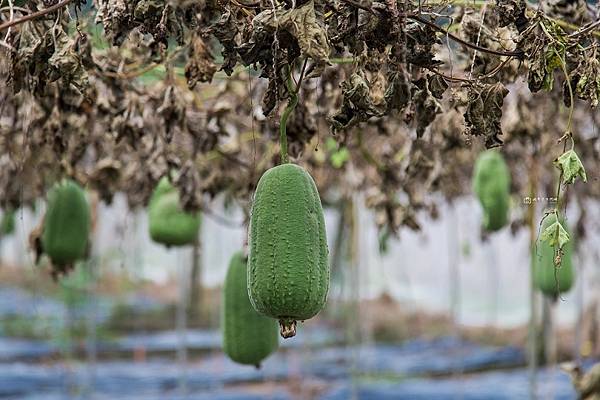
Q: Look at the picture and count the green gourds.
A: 6